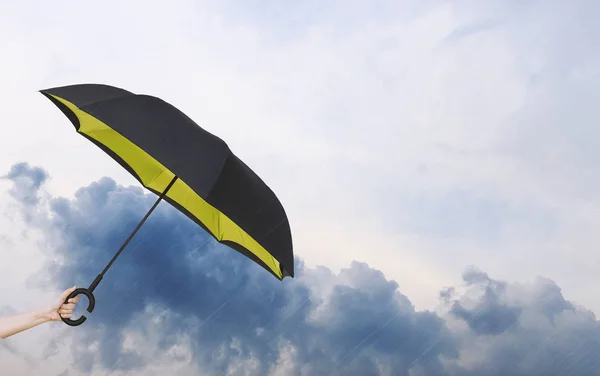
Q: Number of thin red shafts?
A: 0